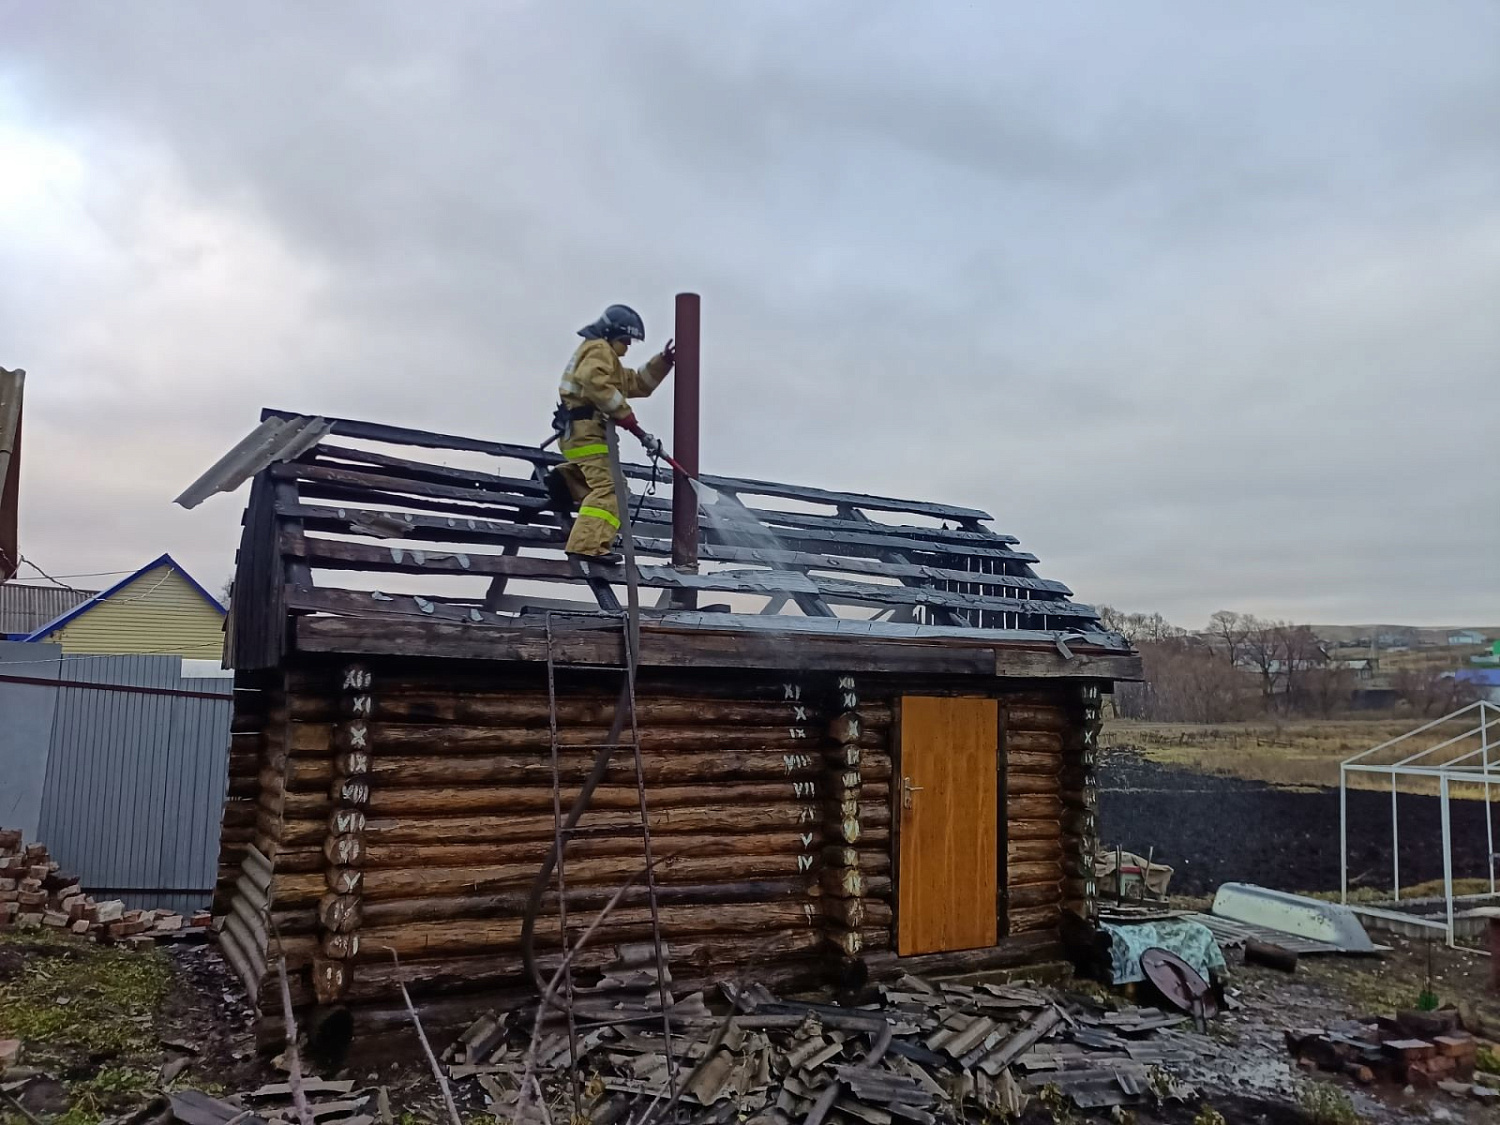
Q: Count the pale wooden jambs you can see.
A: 0